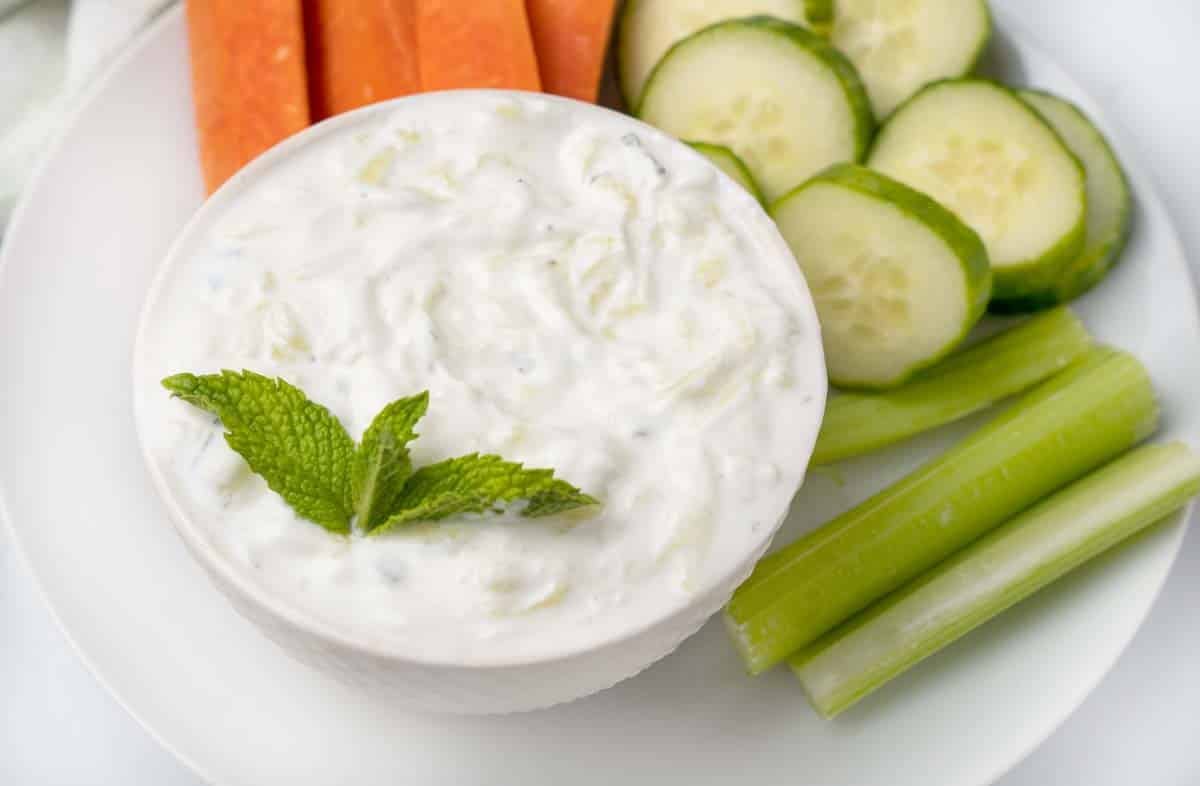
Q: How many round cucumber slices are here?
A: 7